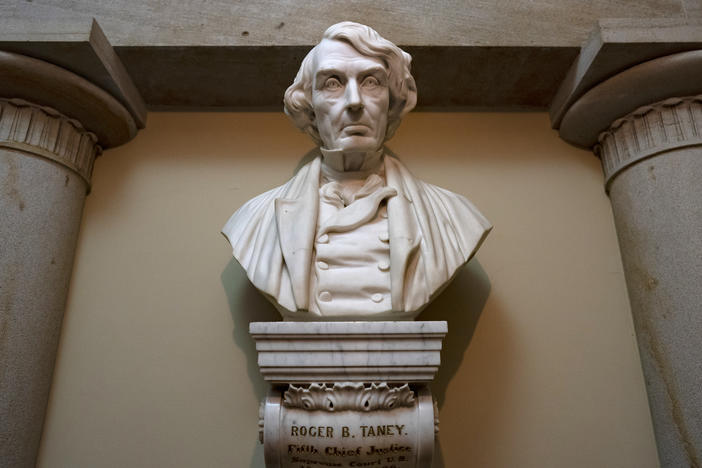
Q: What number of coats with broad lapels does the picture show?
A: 1